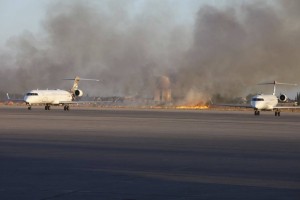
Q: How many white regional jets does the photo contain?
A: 2